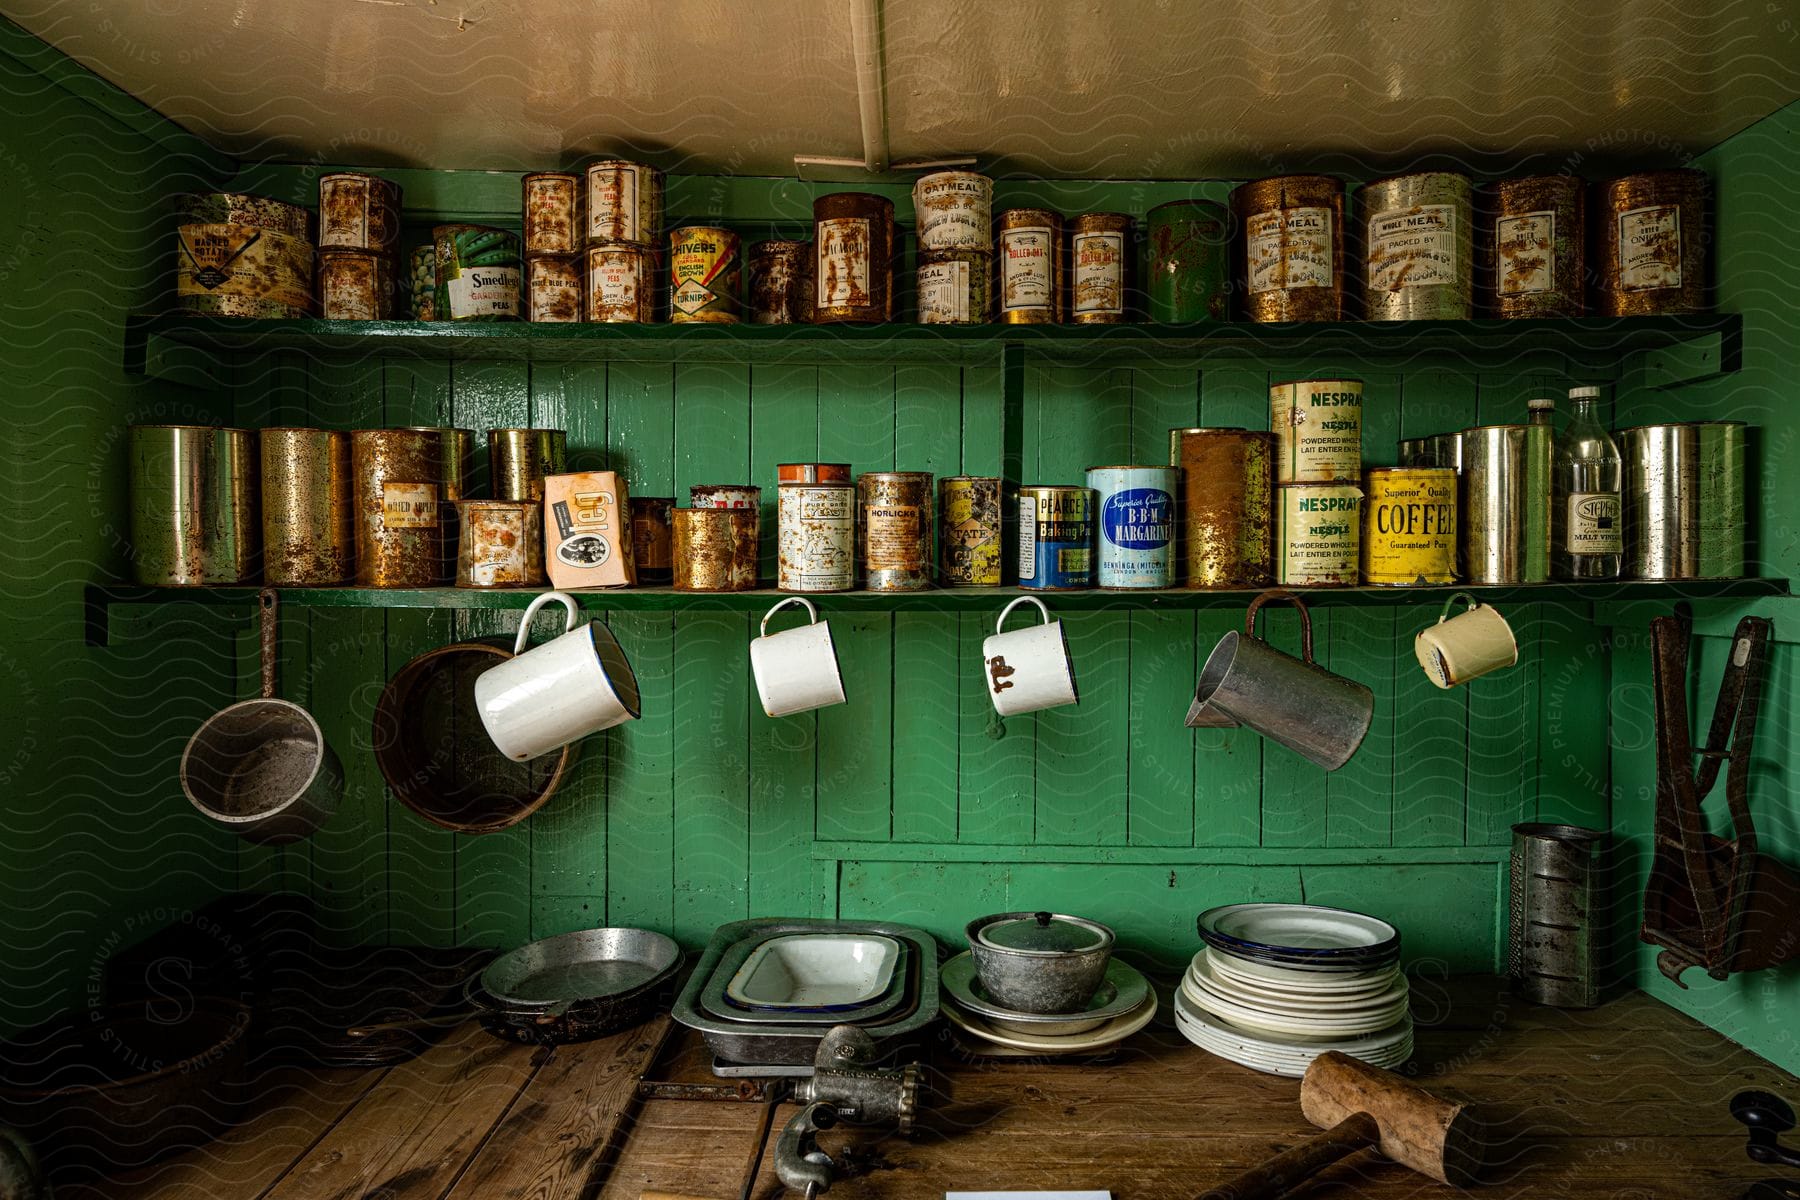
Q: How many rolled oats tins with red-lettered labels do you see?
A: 2